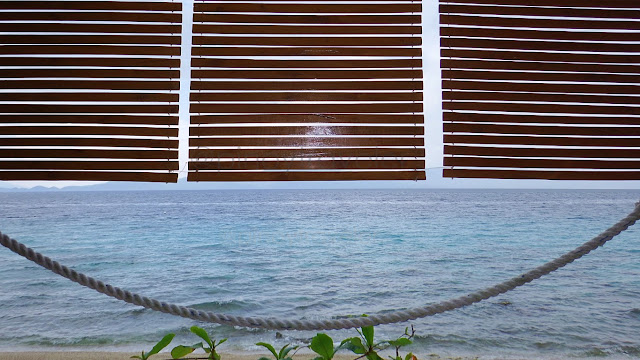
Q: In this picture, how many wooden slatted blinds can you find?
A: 3